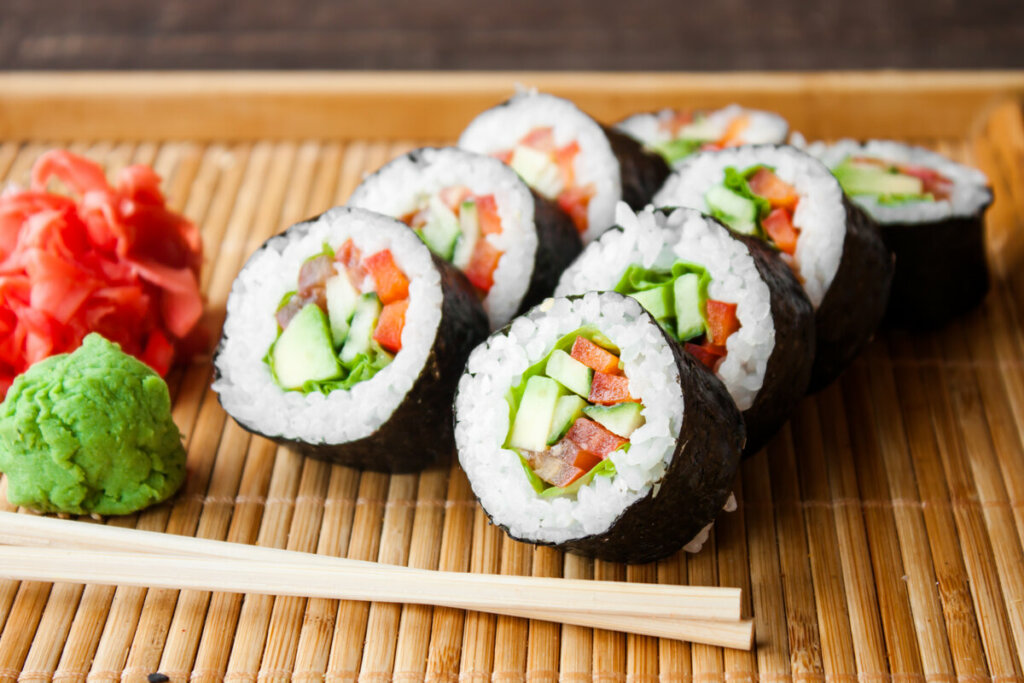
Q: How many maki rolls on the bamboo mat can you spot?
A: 8